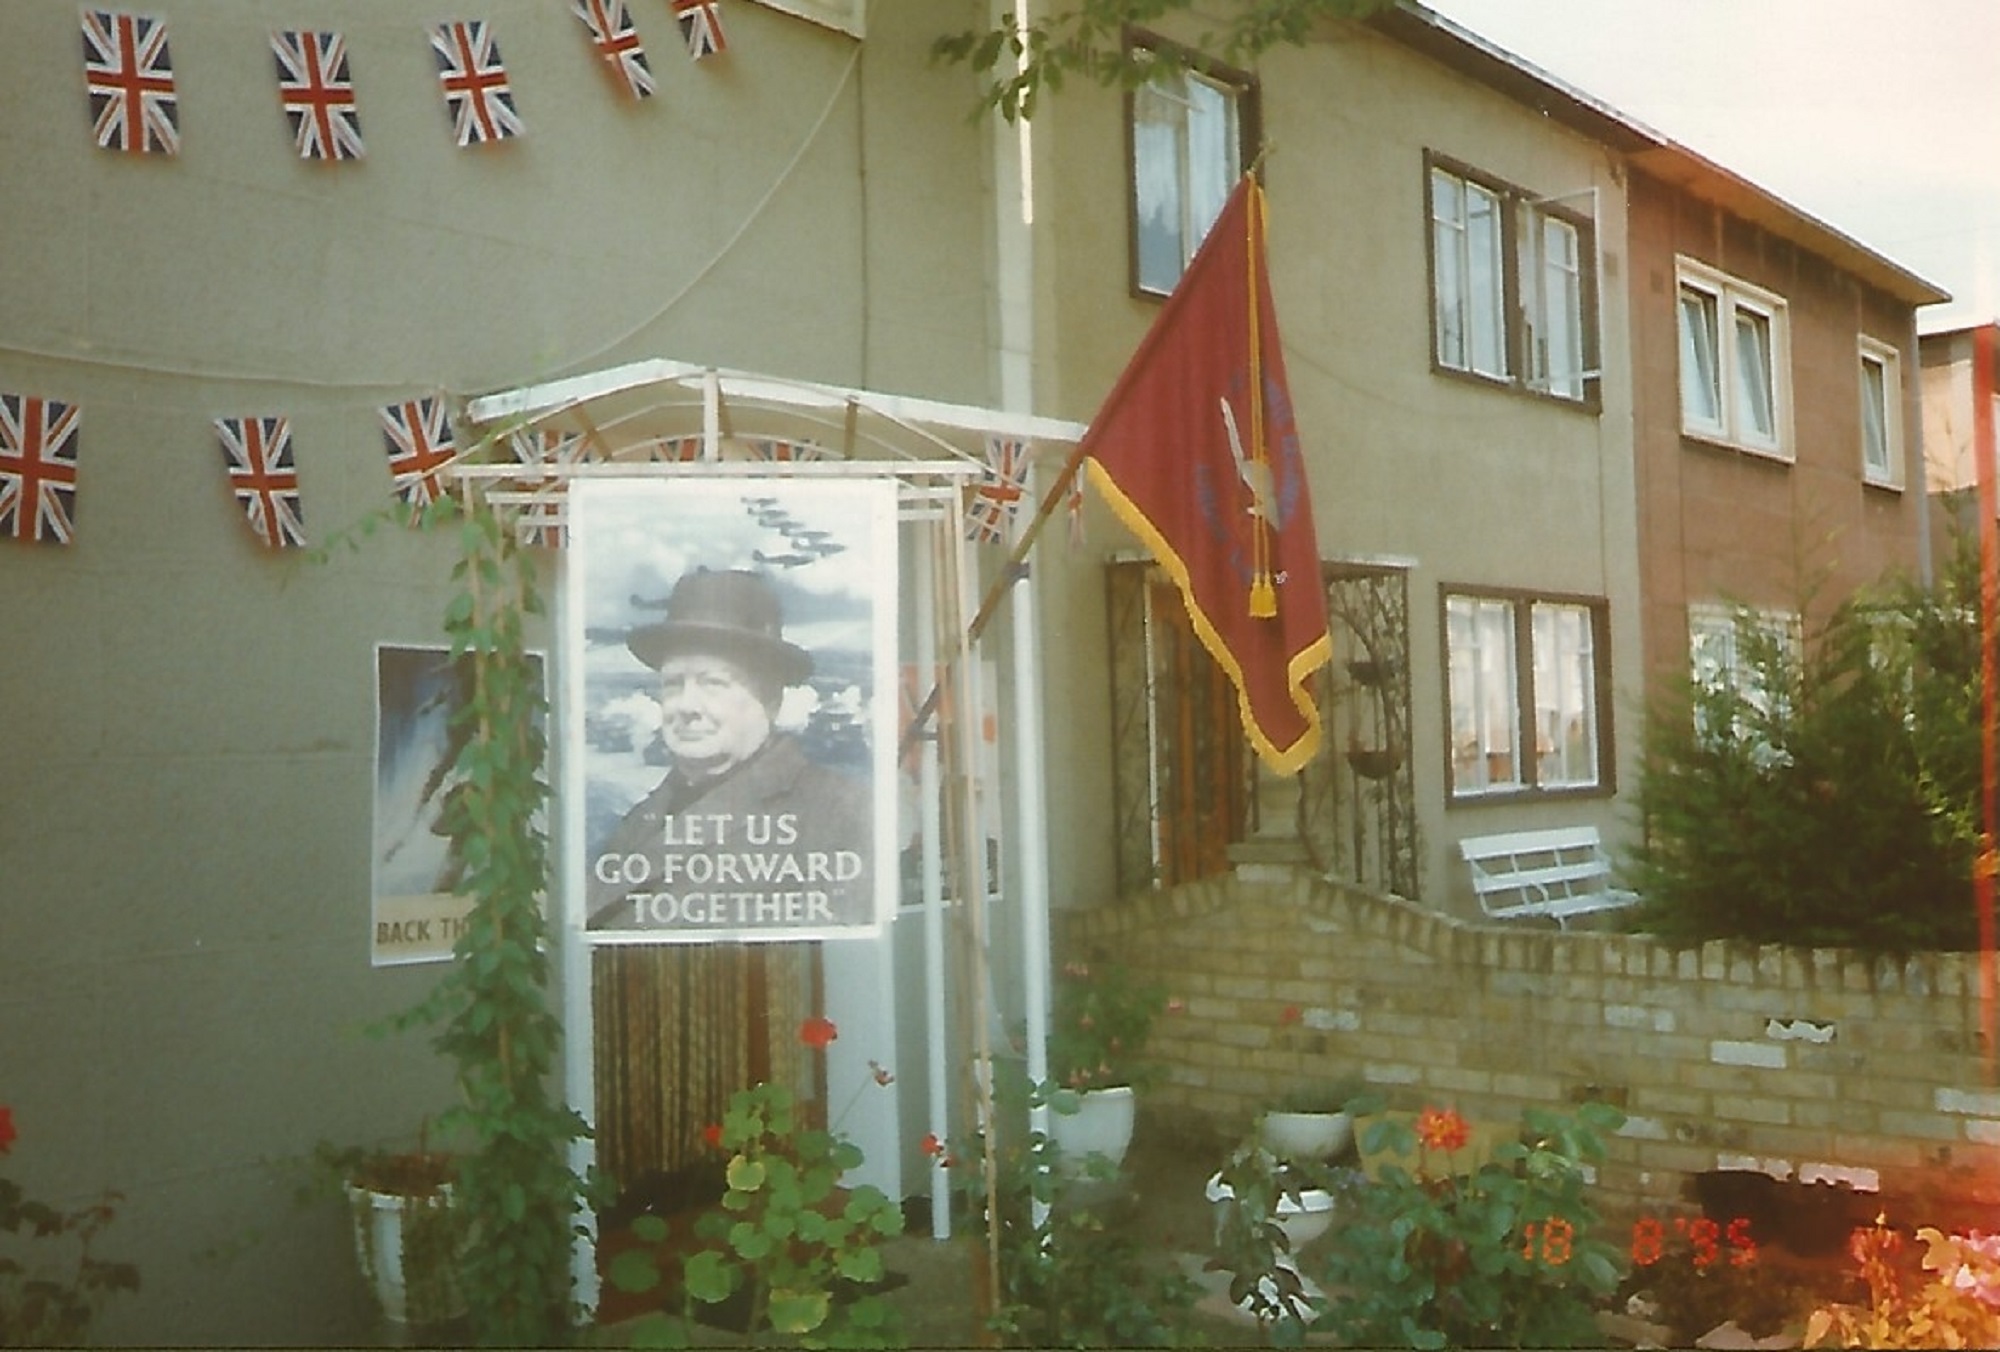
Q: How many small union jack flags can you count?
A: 13